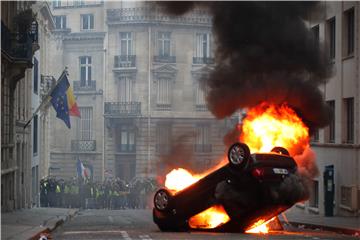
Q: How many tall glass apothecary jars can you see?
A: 0